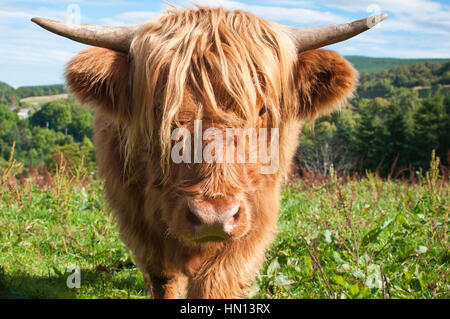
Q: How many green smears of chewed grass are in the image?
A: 1